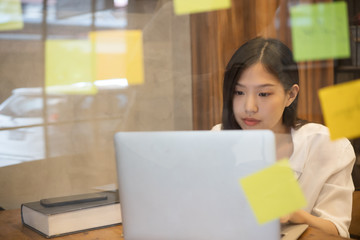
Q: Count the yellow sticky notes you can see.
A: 6